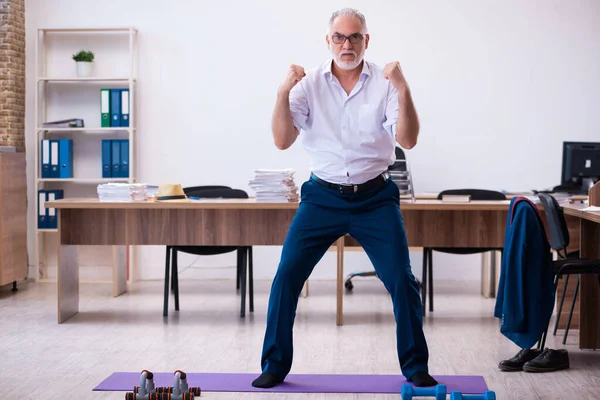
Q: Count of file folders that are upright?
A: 11